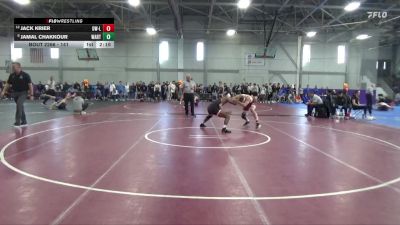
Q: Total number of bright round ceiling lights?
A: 8